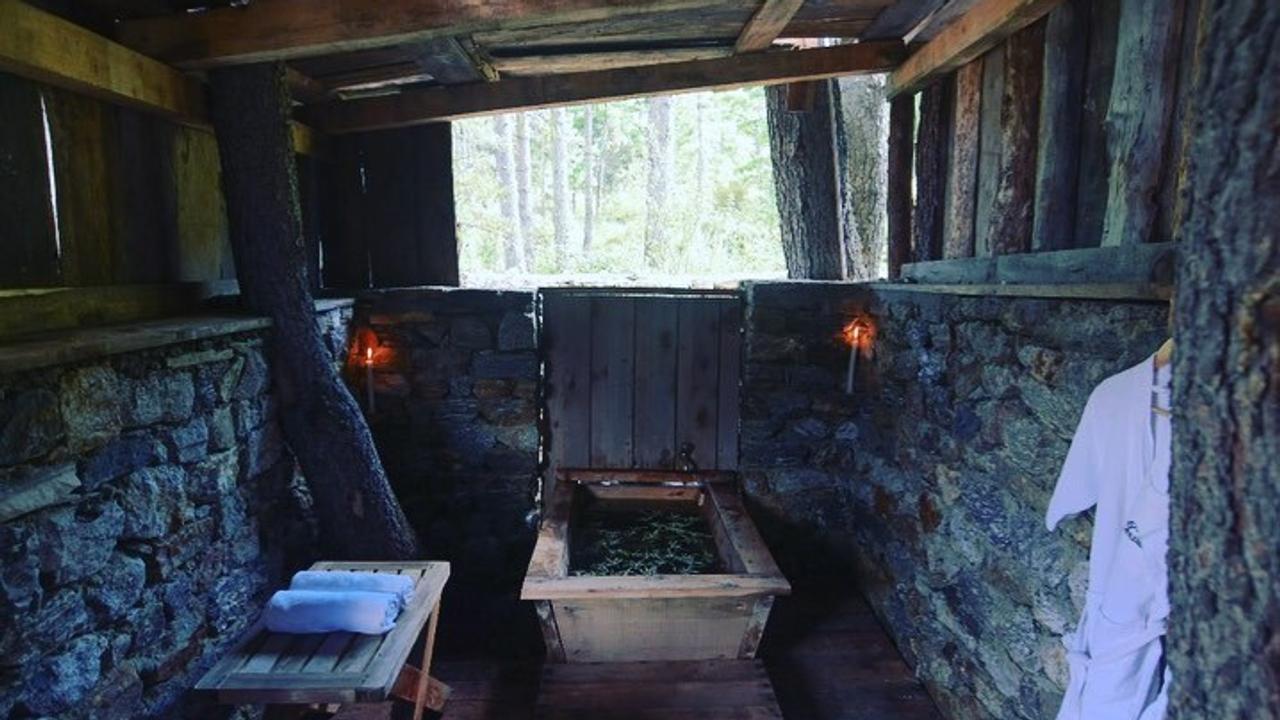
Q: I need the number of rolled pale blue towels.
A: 2